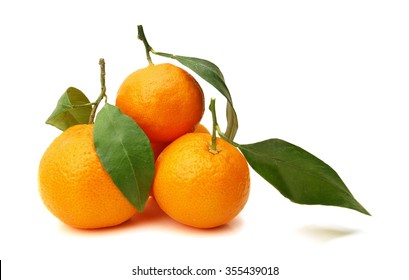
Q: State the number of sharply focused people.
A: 0